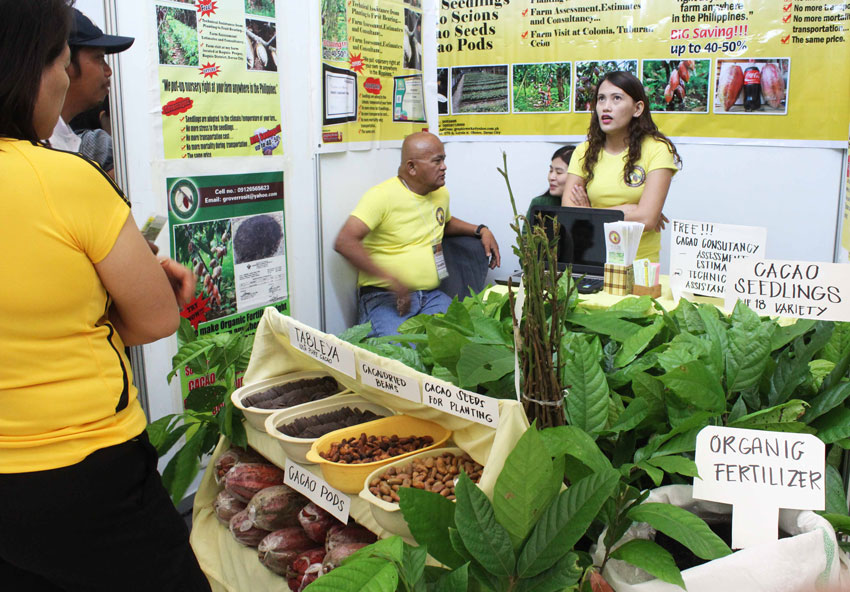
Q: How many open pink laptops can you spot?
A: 0